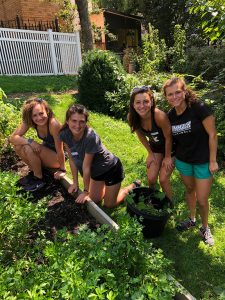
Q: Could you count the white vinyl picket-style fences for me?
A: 1